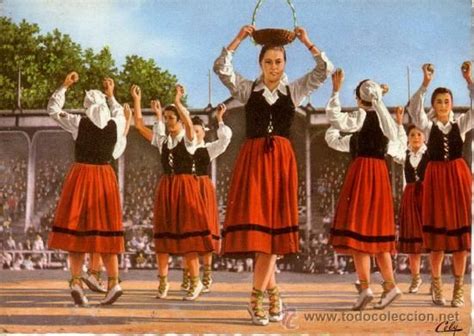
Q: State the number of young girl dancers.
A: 7